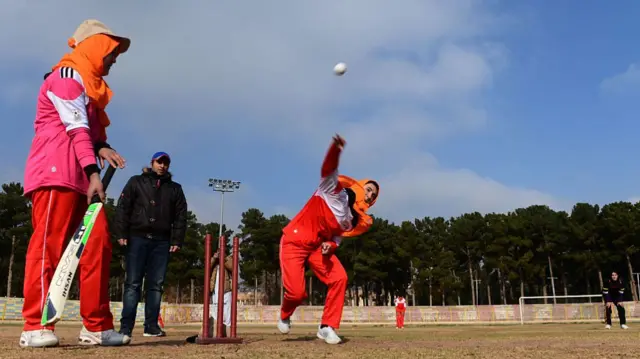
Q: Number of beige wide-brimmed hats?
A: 1